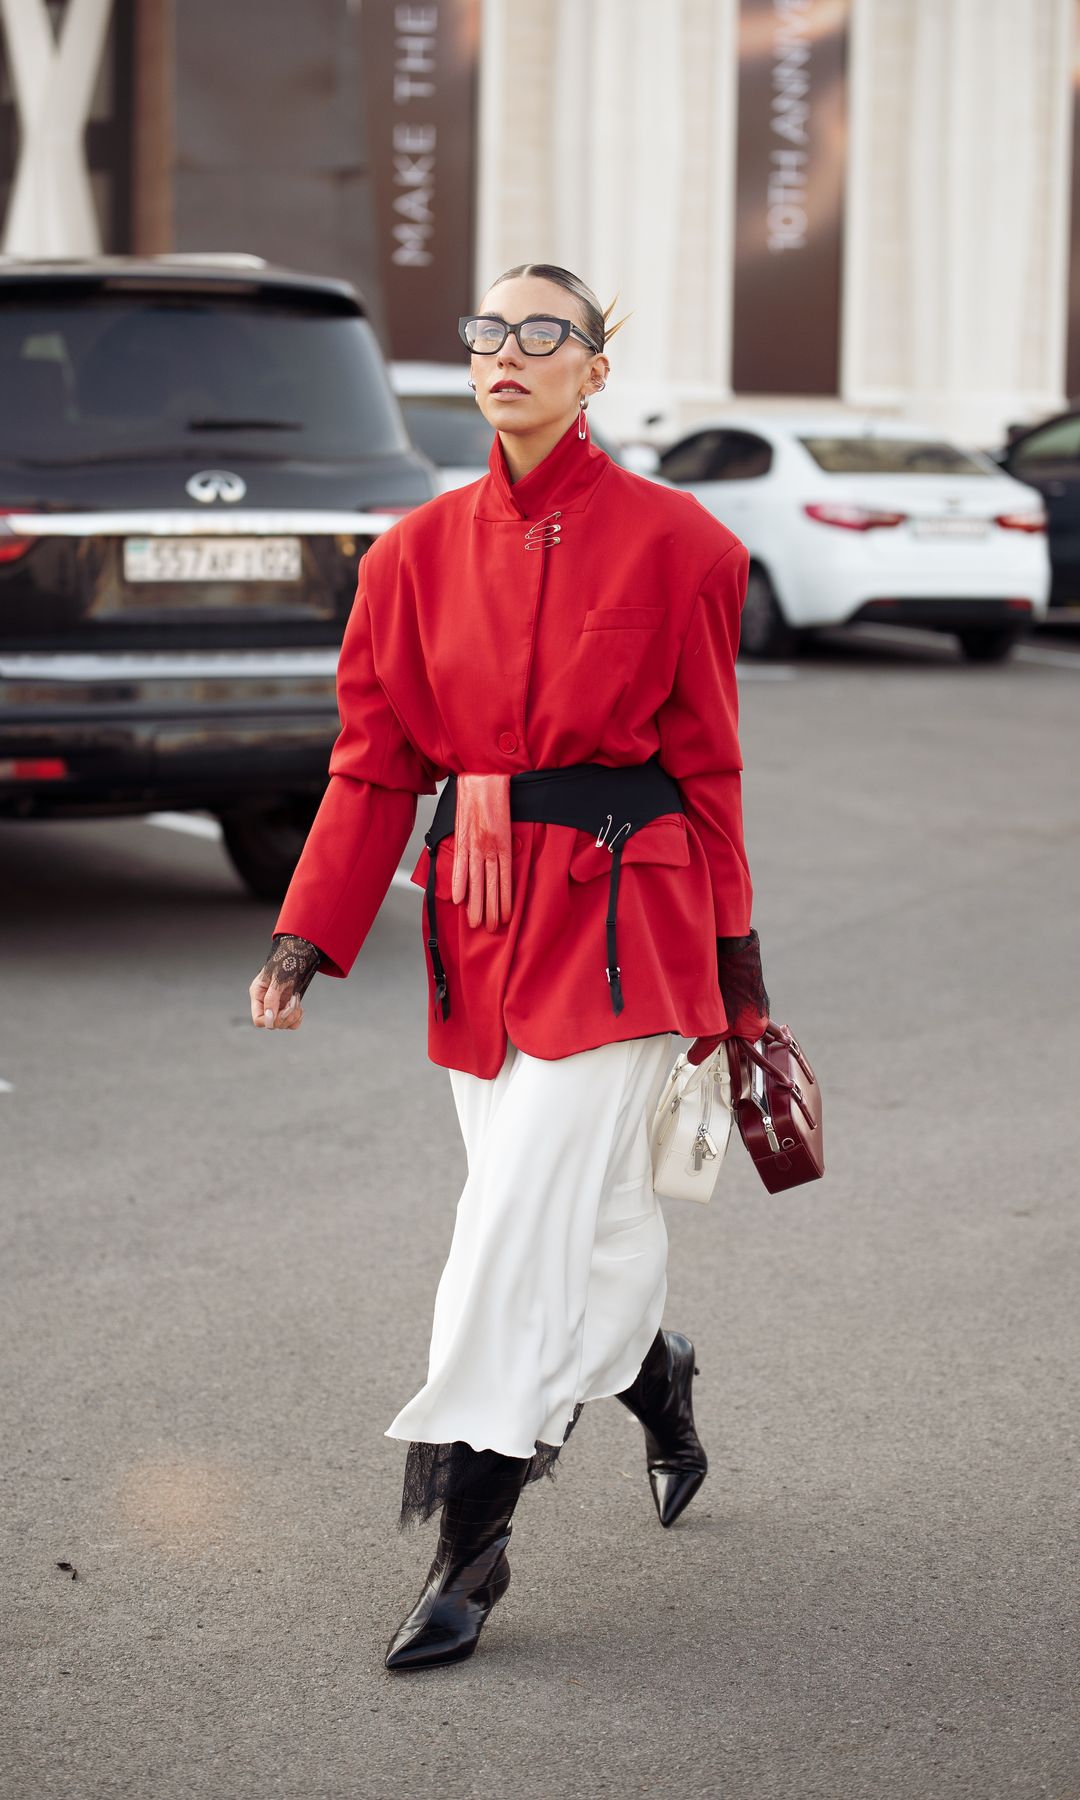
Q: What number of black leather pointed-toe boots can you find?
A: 2